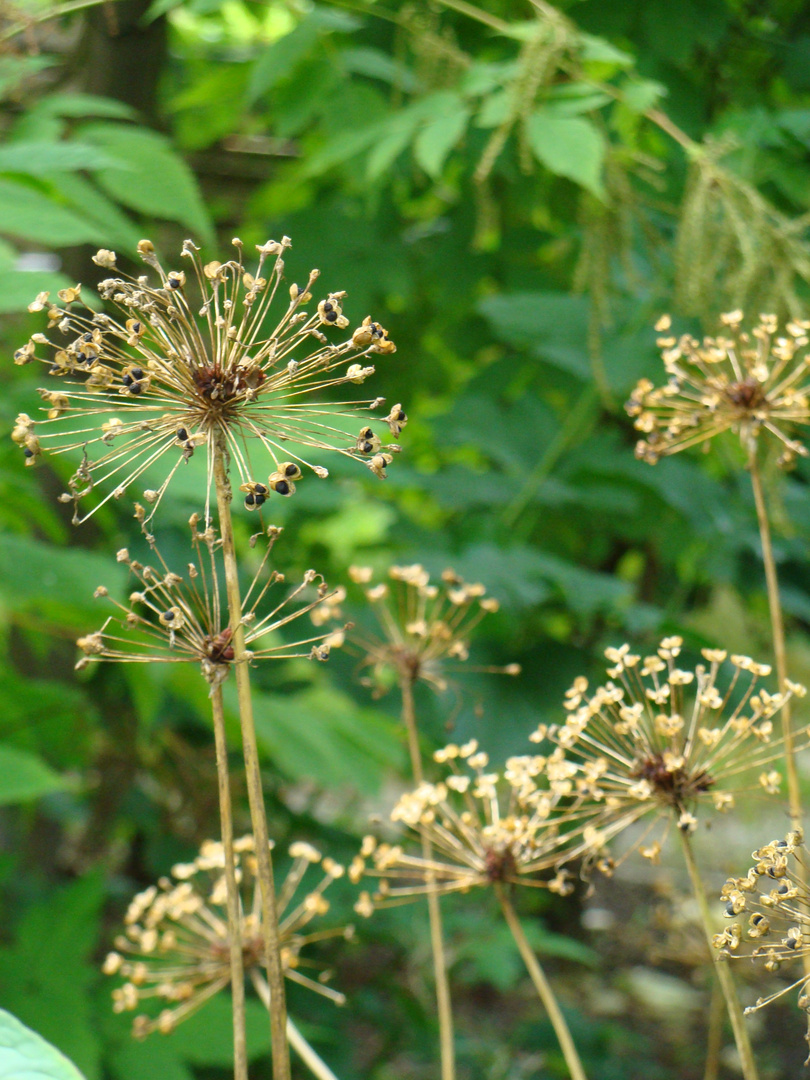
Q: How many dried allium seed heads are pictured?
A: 8